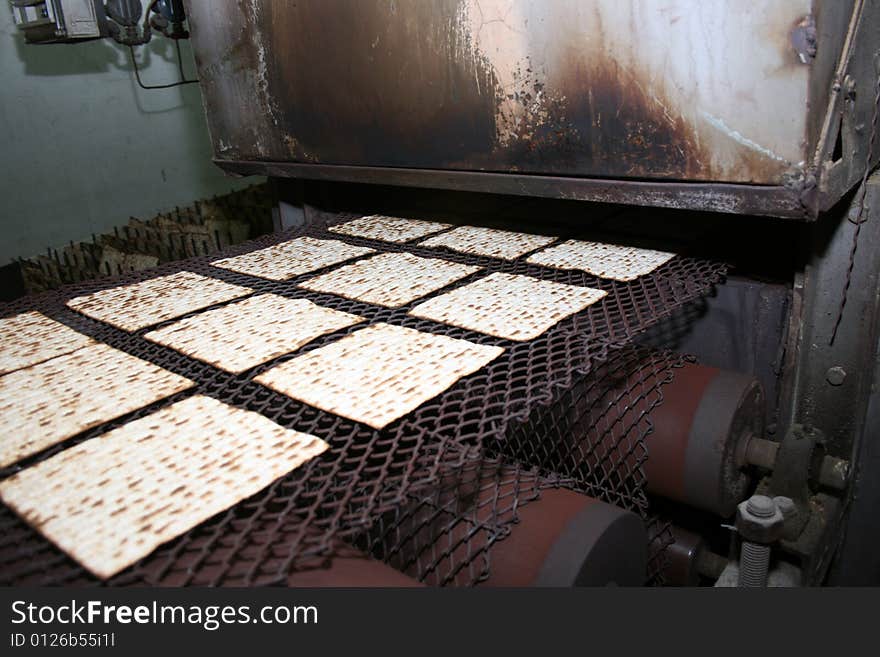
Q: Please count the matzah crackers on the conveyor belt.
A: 12